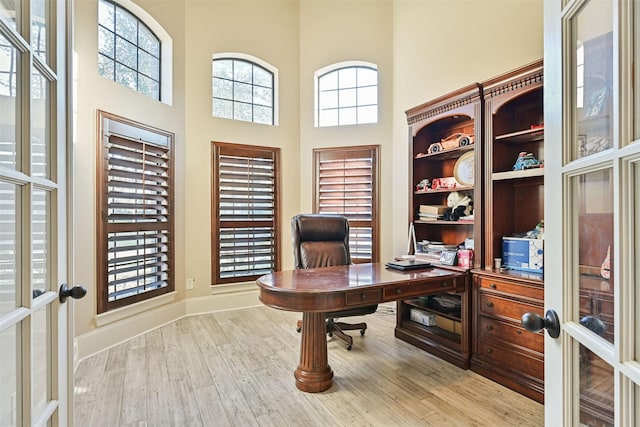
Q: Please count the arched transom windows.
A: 3